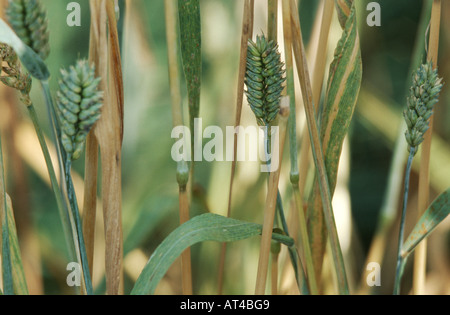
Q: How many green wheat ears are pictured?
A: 4